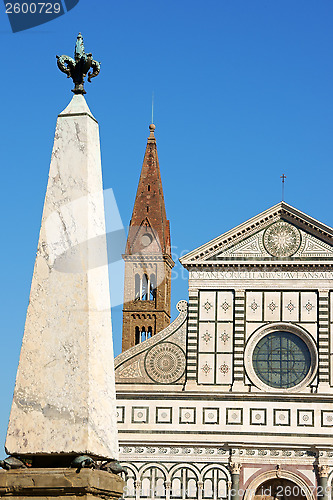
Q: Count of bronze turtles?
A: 3